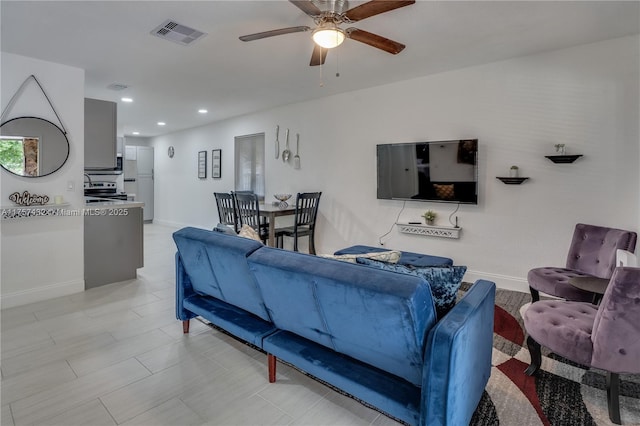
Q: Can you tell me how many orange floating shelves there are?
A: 0